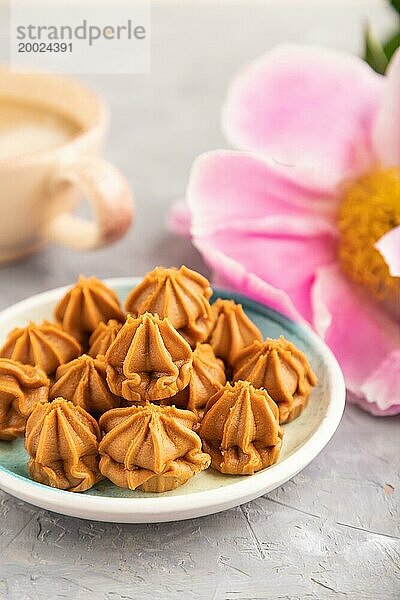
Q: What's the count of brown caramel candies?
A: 13